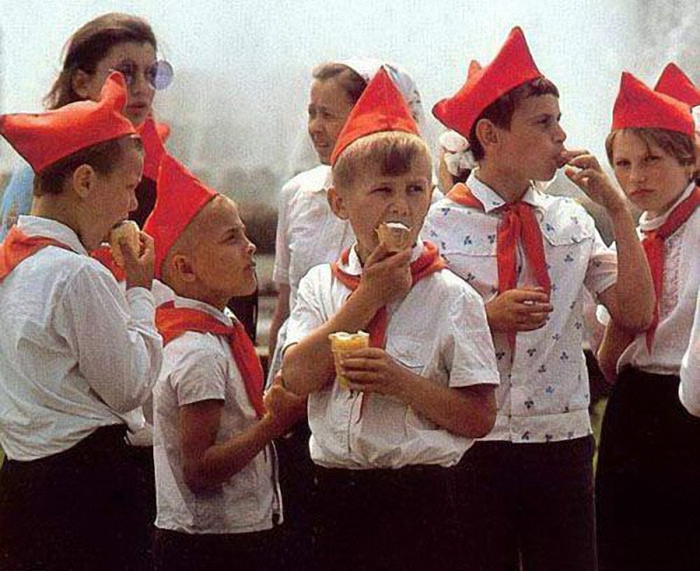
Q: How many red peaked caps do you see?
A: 7